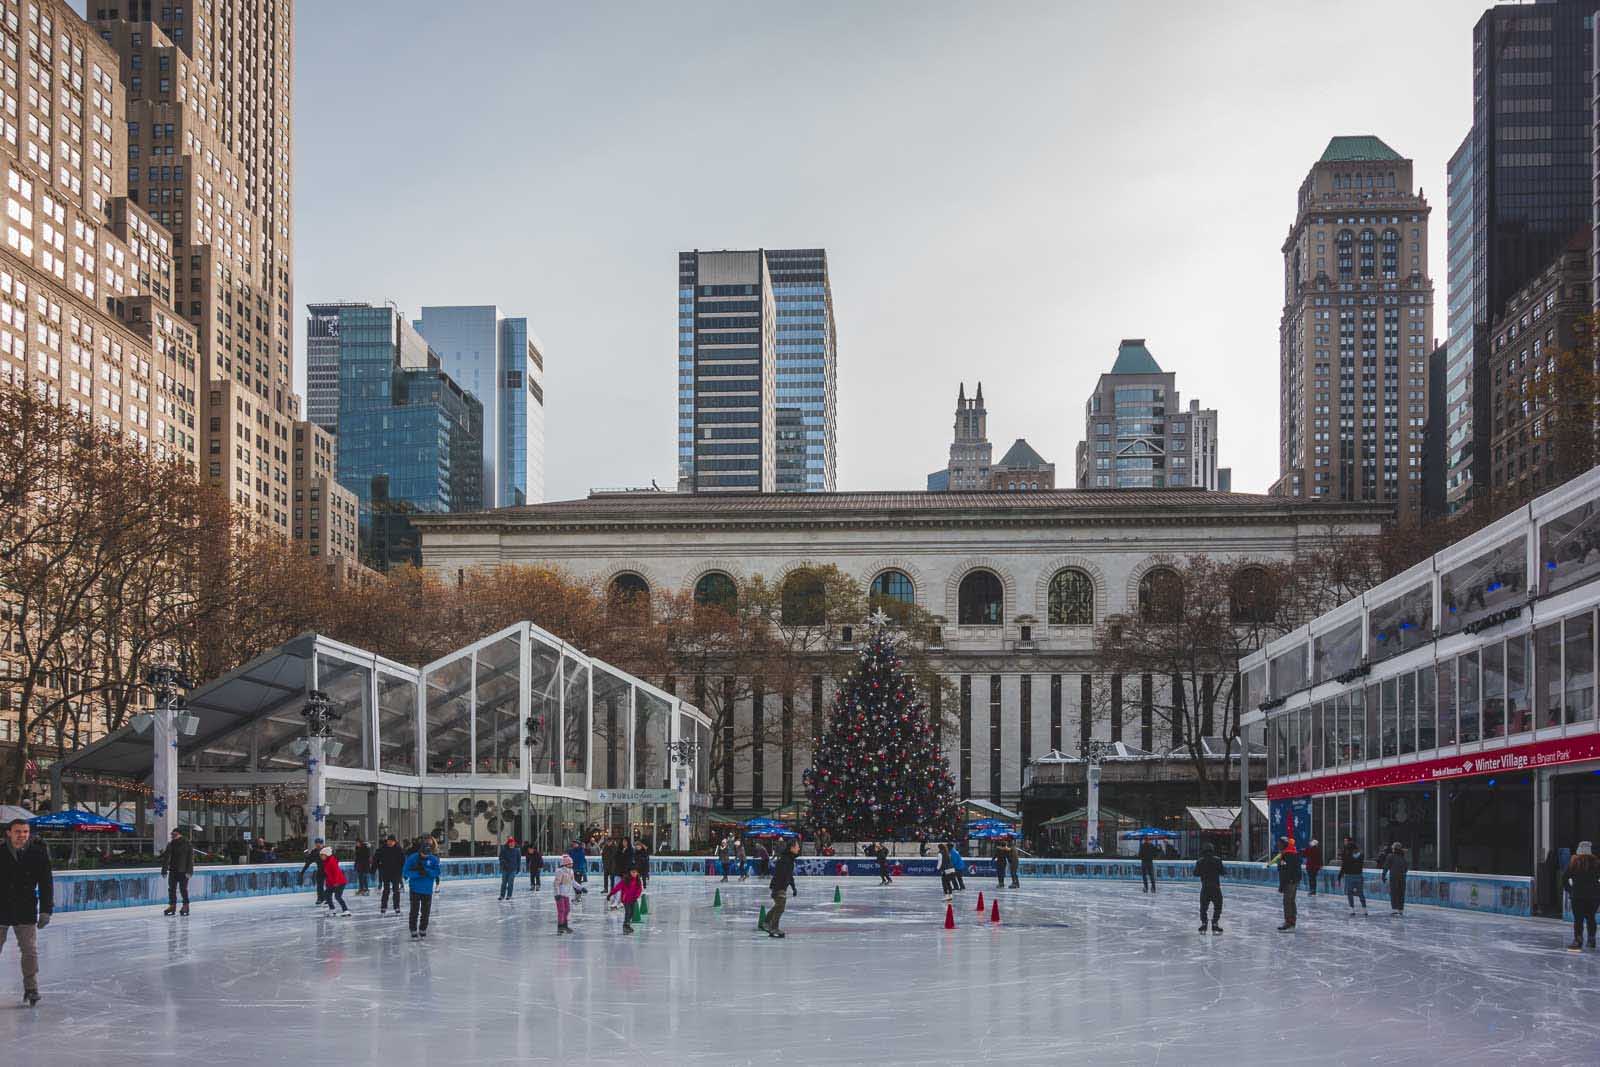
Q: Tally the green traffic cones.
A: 5